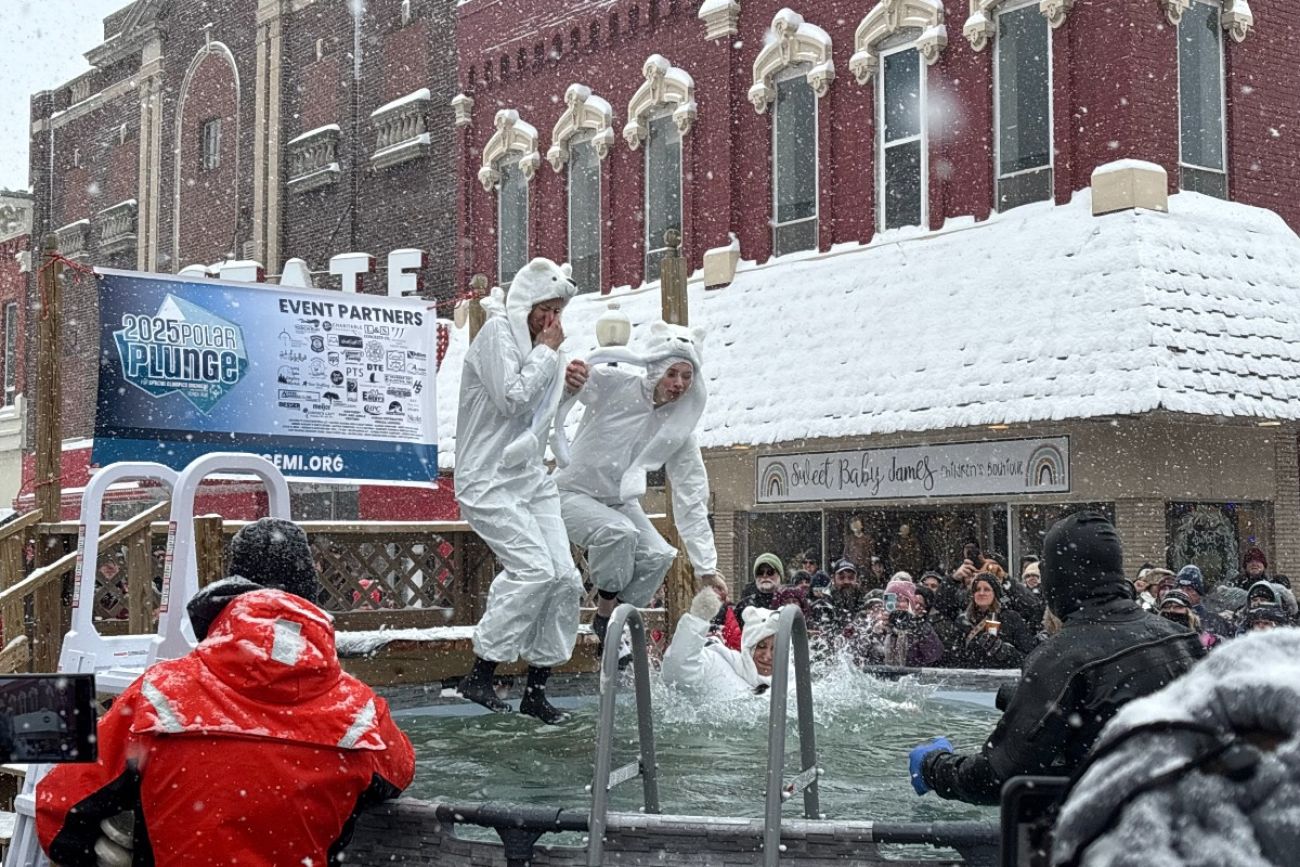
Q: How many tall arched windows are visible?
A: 7